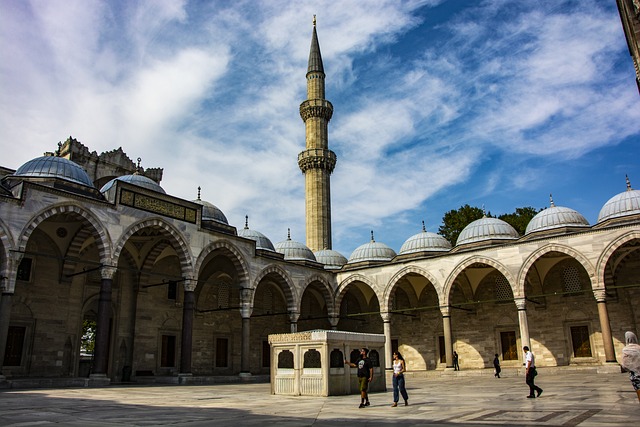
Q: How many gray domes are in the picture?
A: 11